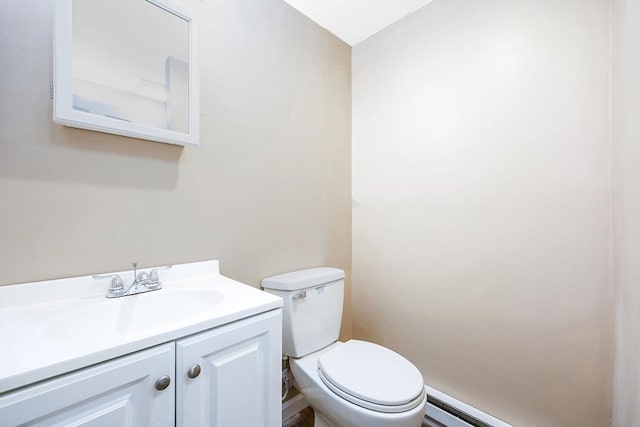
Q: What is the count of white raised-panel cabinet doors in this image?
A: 2